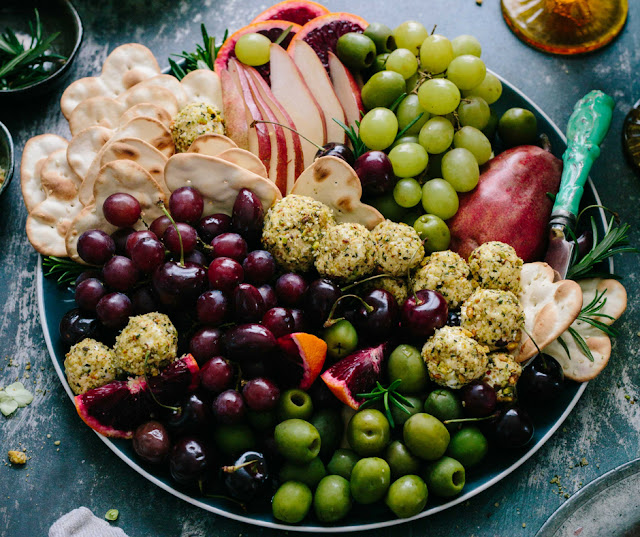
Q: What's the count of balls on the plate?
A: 12